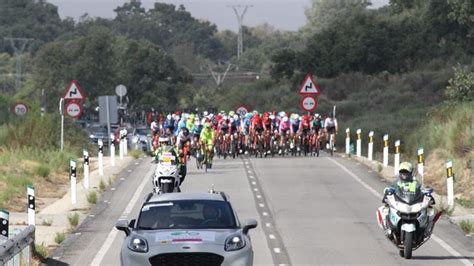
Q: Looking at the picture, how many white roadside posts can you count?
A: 15